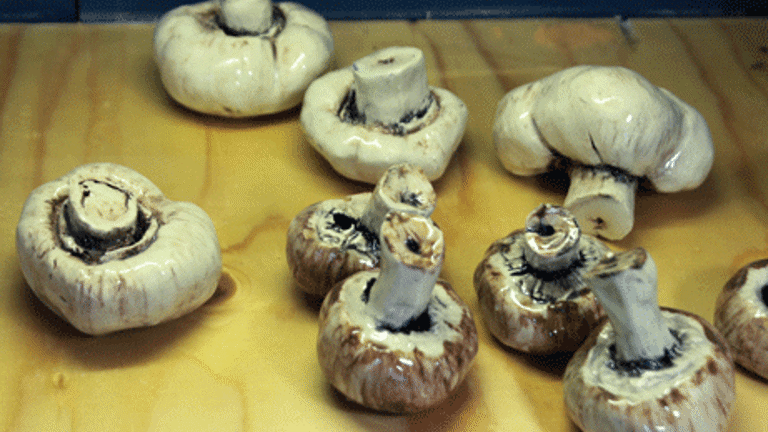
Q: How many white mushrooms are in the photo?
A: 4